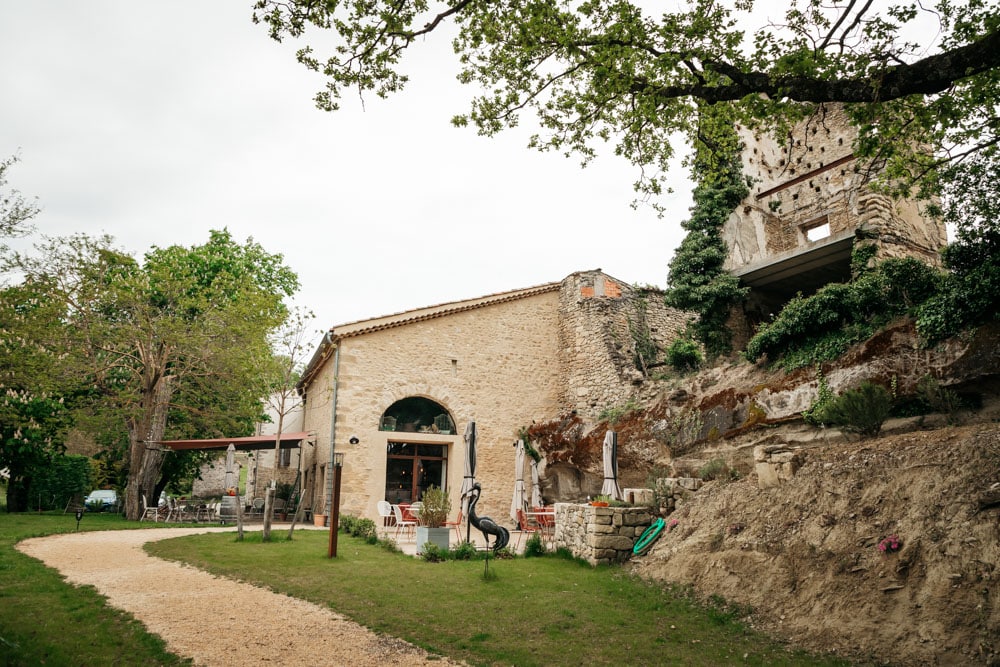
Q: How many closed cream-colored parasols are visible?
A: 5